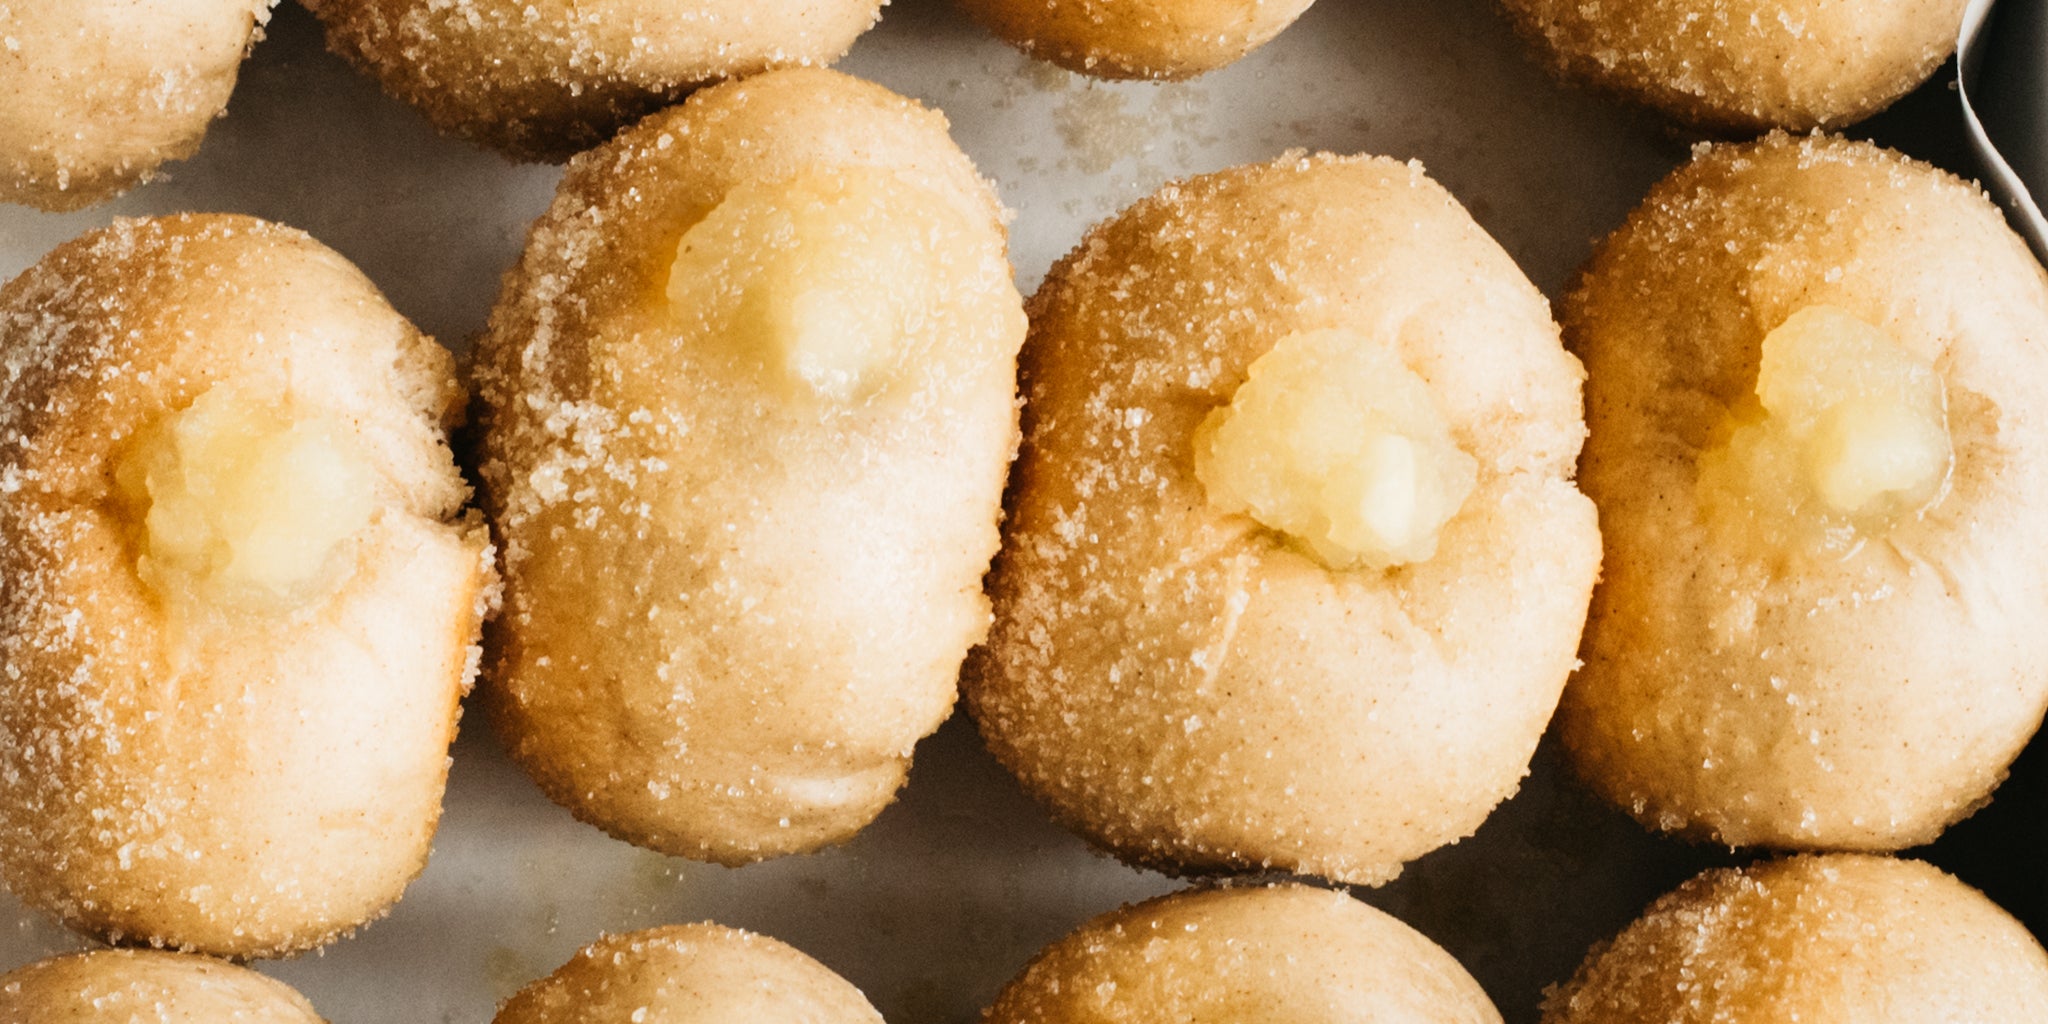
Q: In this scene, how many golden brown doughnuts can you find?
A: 12